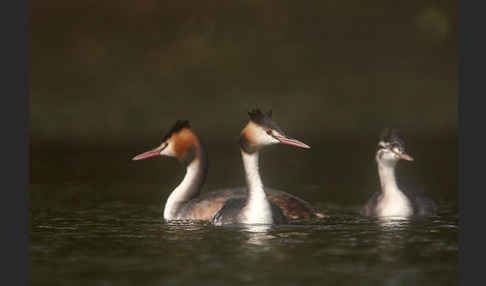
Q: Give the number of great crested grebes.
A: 3